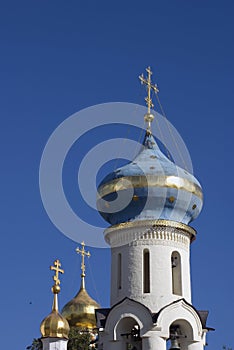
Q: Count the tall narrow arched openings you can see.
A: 3